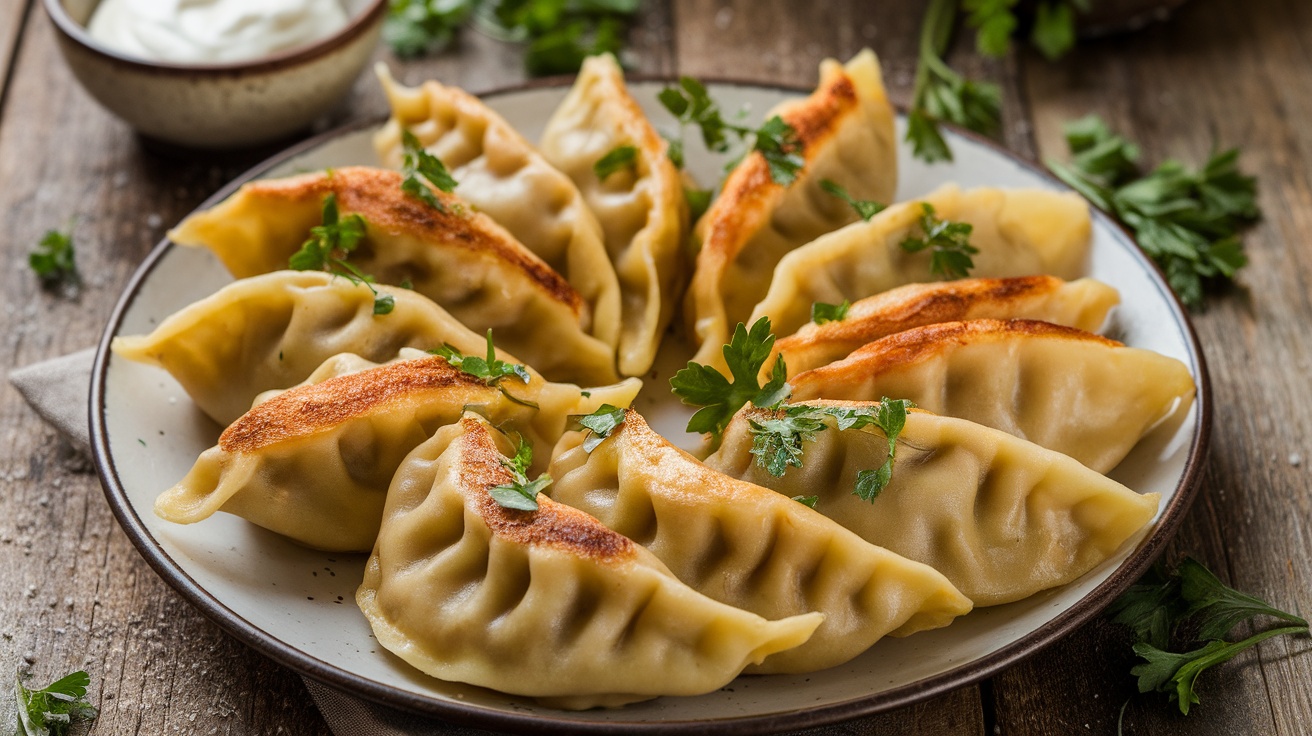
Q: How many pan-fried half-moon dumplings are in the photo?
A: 12